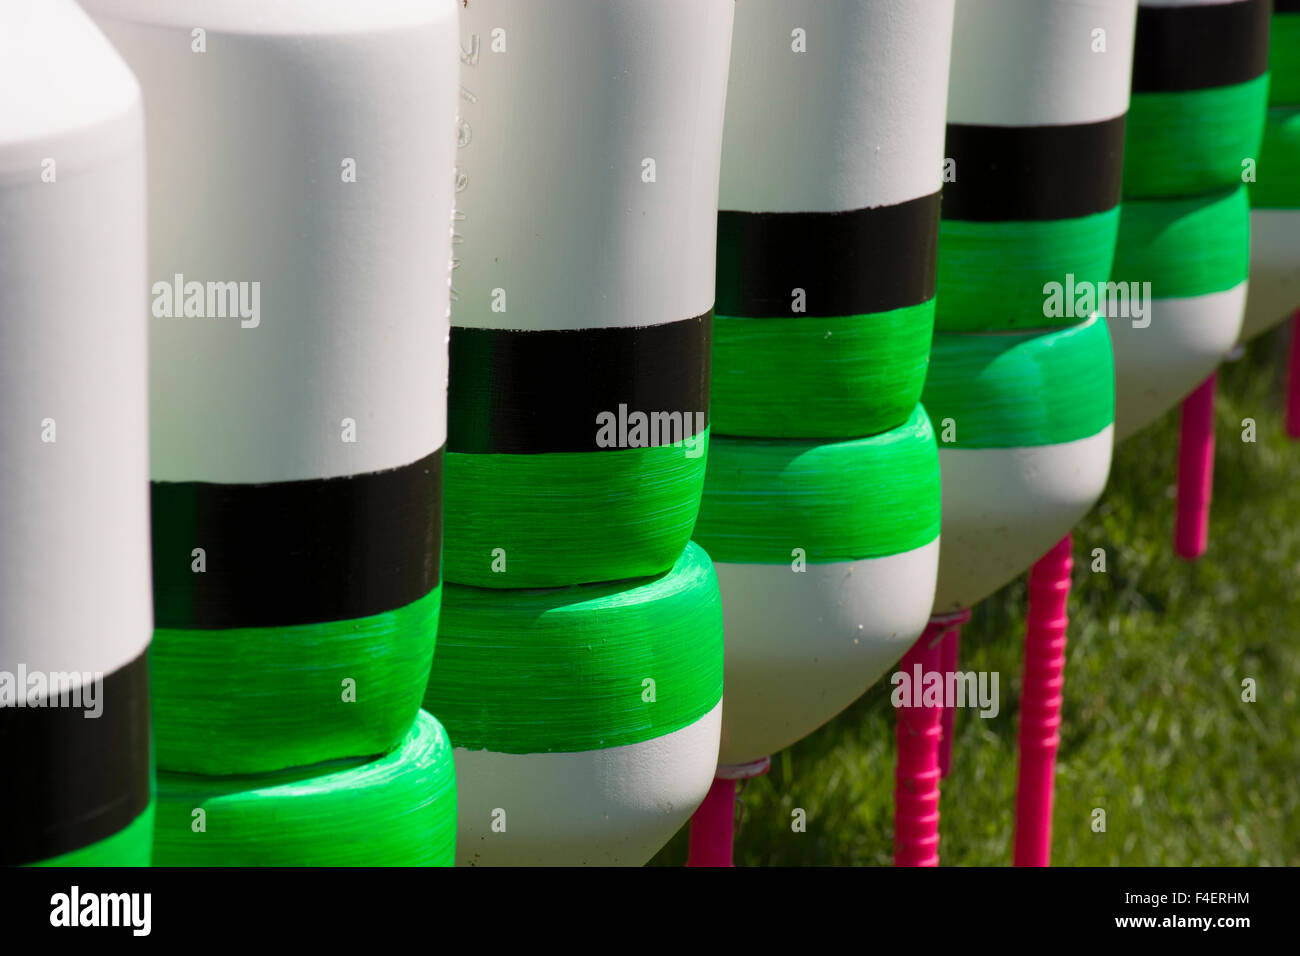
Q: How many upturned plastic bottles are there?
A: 7